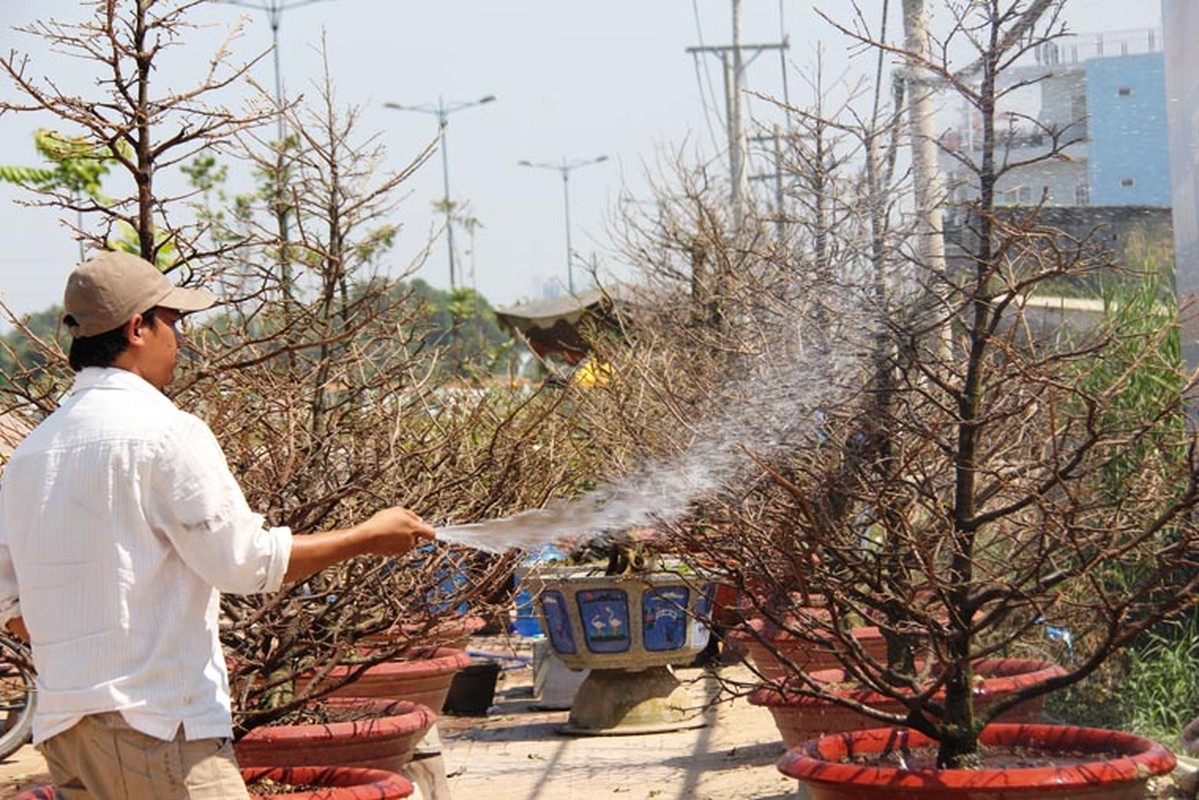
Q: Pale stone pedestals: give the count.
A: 1